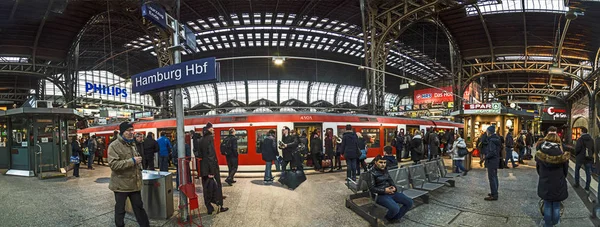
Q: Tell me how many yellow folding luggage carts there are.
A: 0